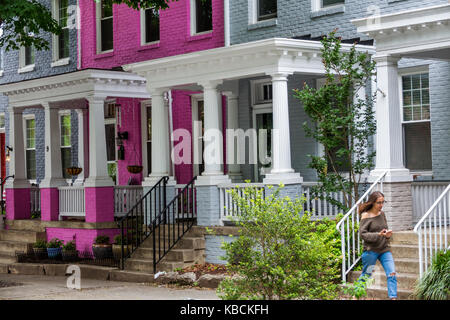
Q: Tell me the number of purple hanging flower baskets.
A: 0